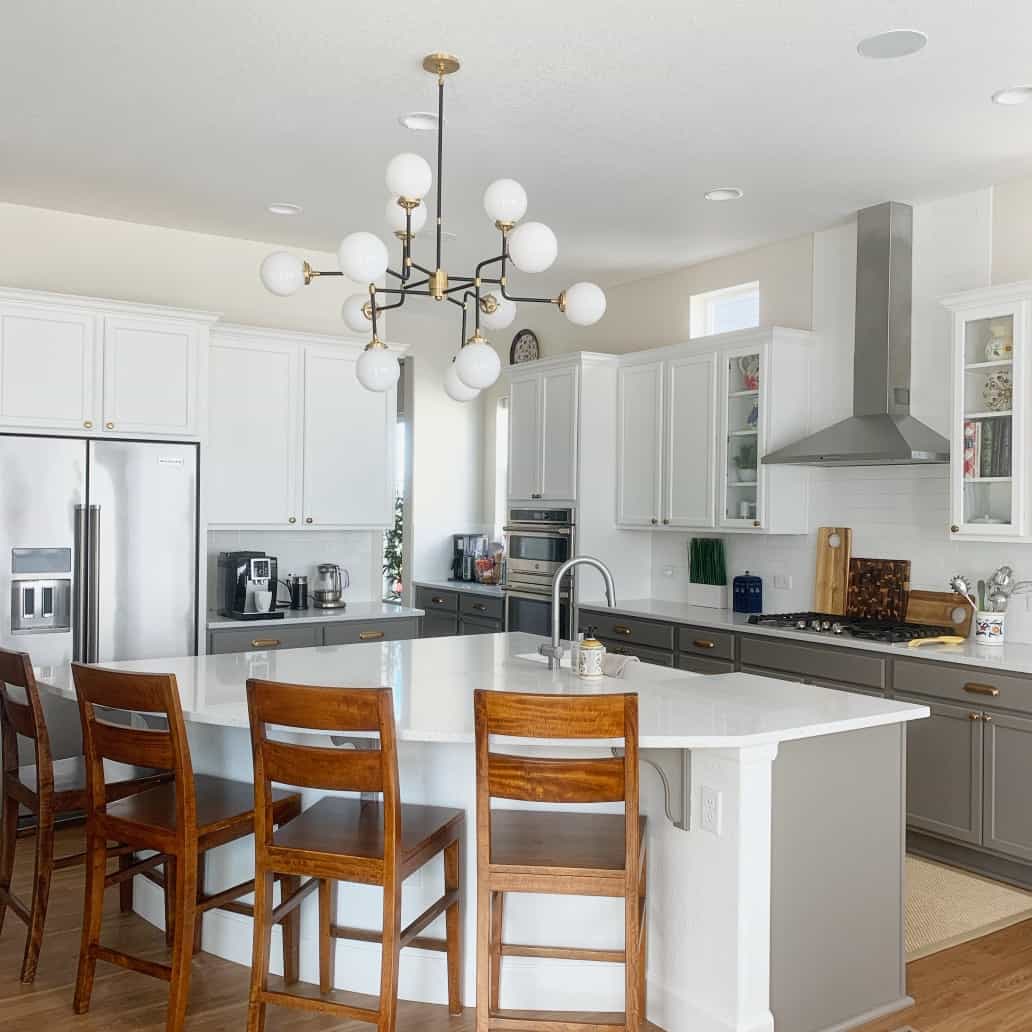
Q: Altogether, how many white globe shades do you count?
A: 12